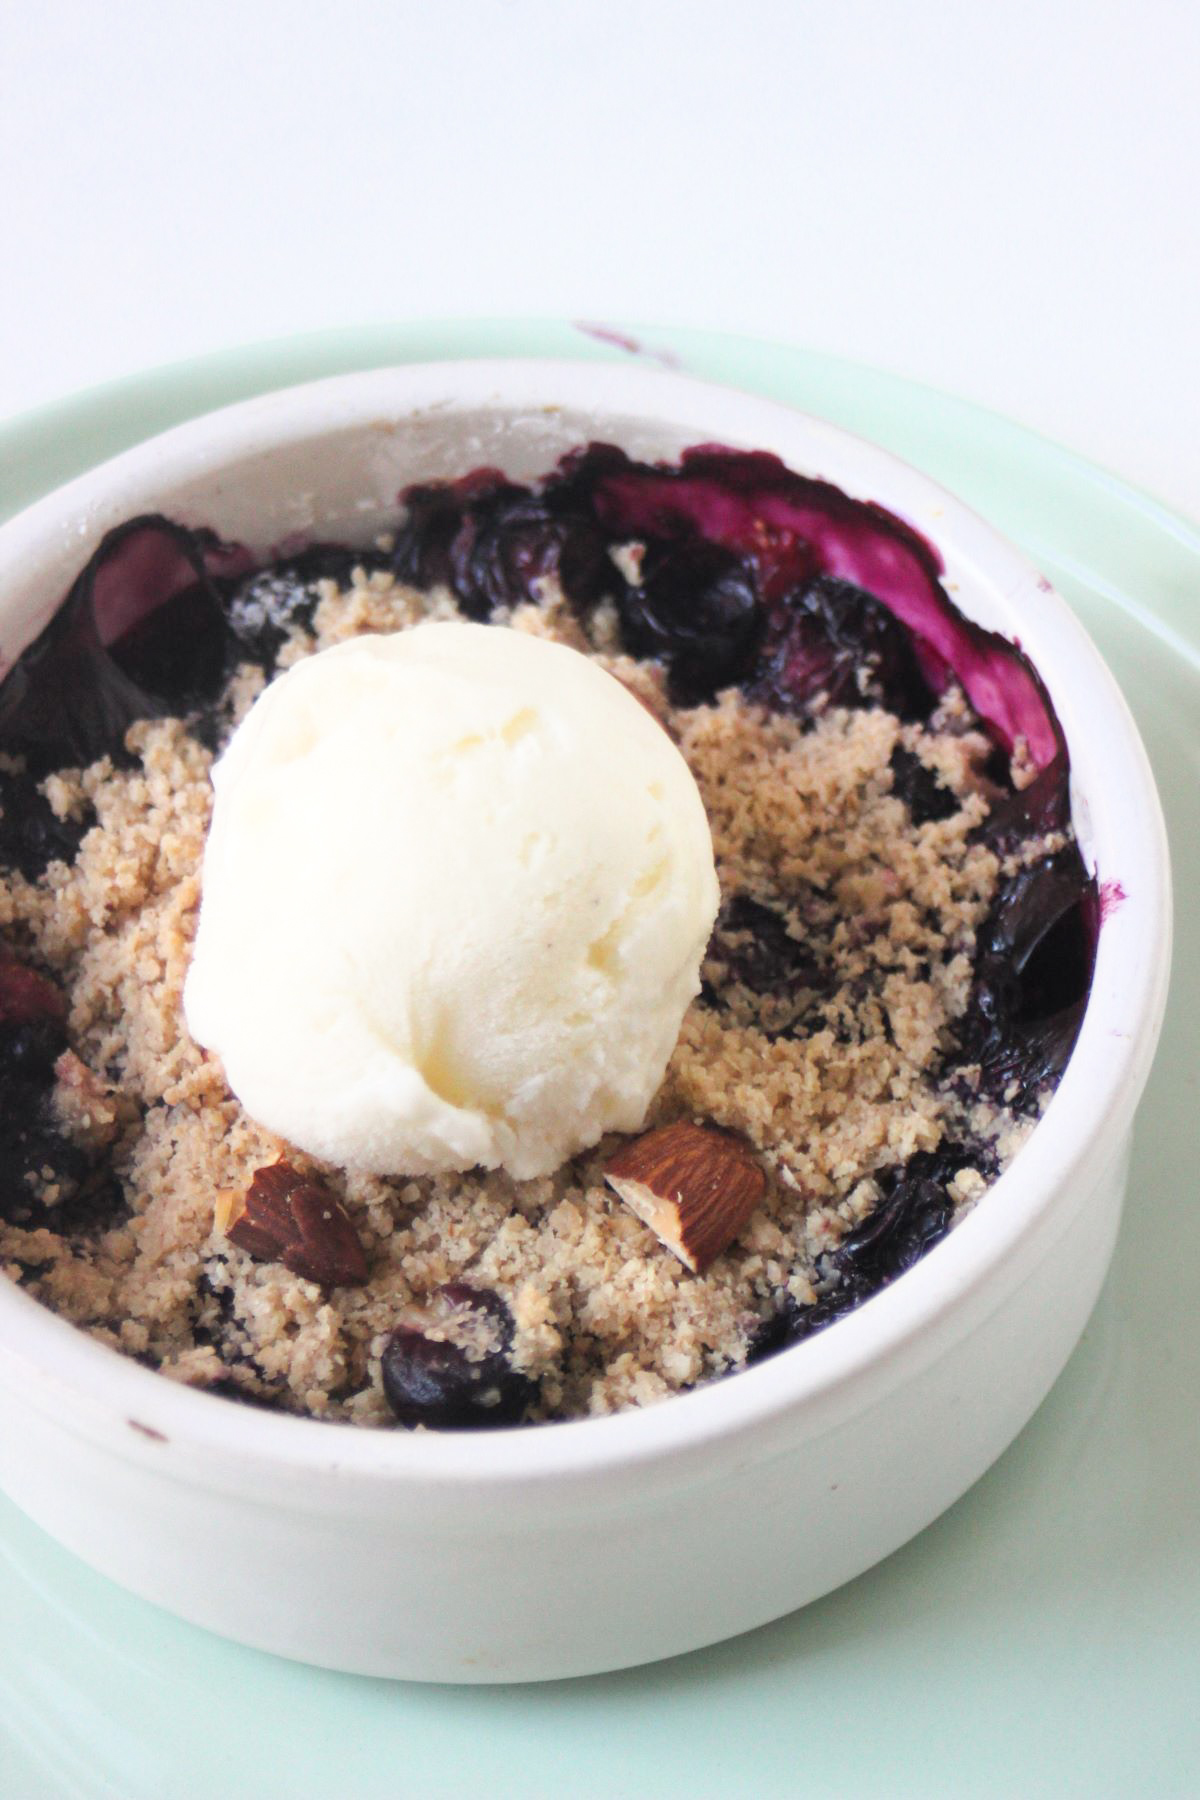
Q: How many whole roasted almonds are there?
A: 0